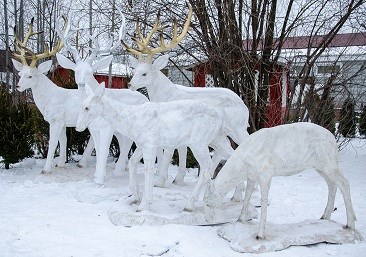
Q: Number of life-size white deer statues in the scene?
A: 5